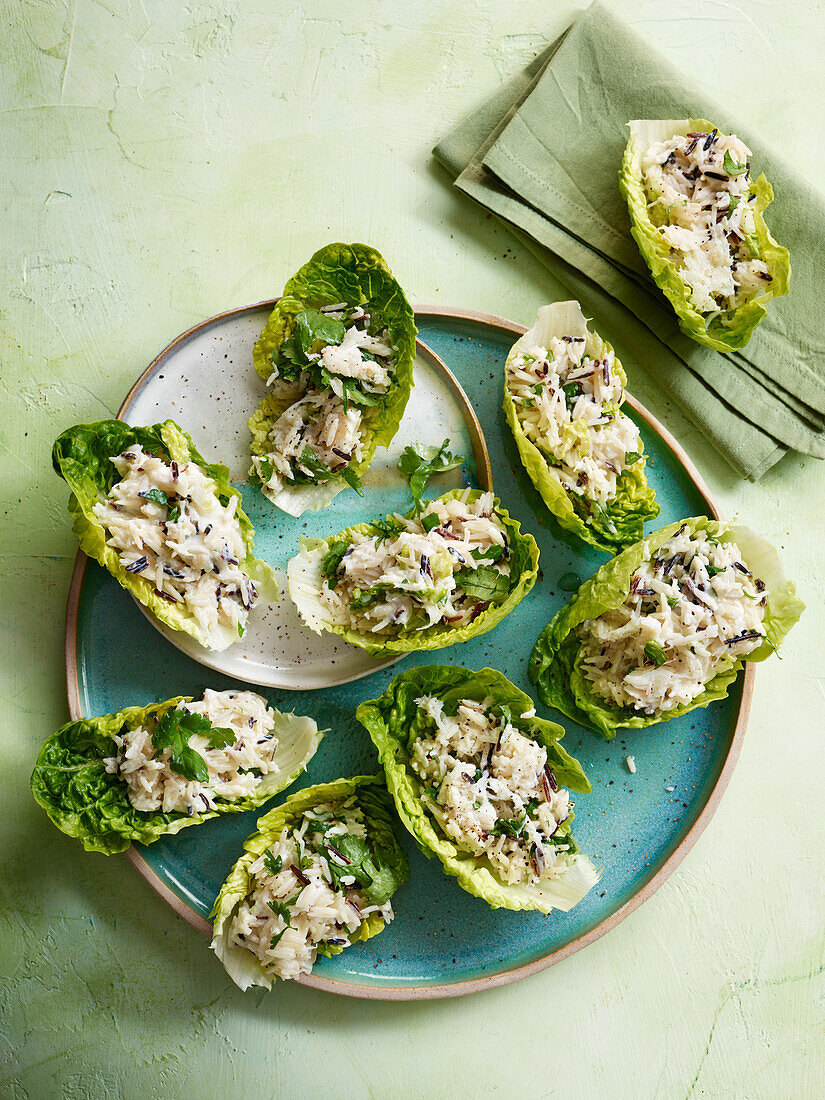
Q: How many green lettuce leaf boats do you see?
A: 9